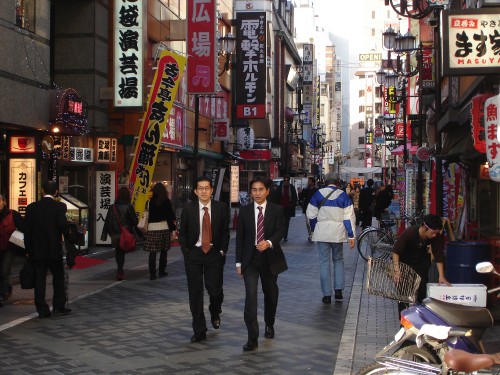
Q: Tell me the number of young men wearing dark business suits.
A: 2